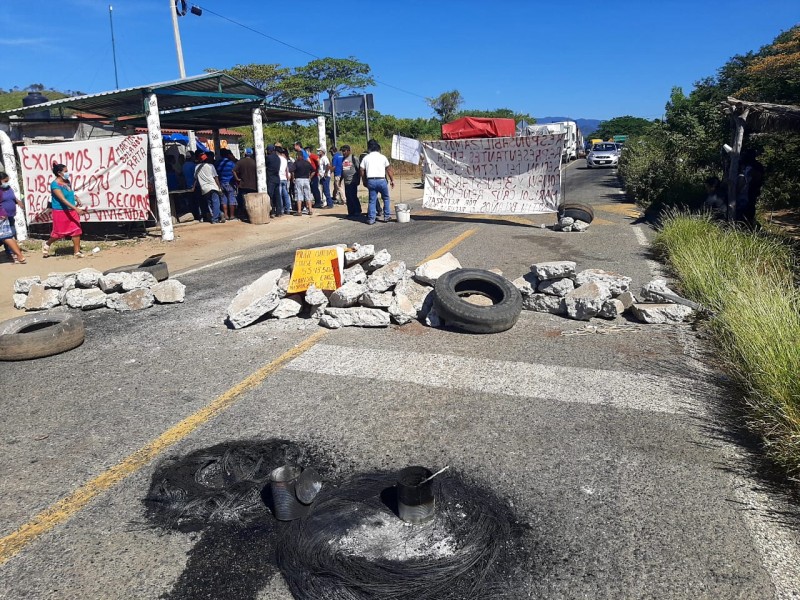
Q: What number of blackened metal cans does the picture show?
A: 2